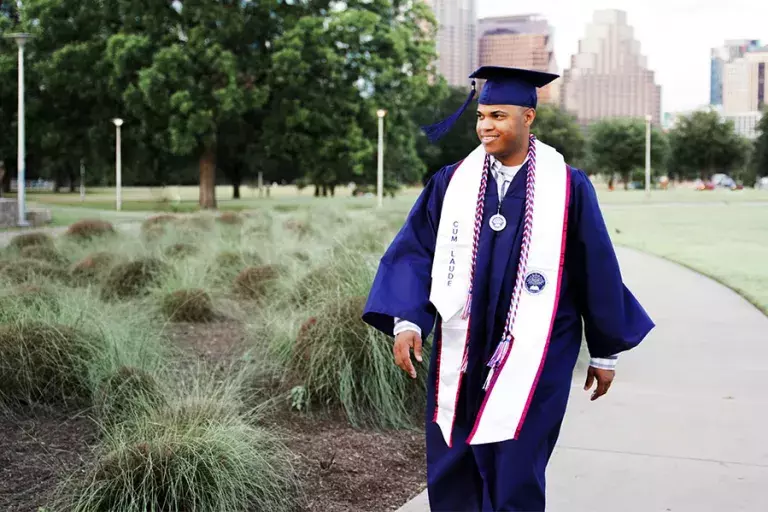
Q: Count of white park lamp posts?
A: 4